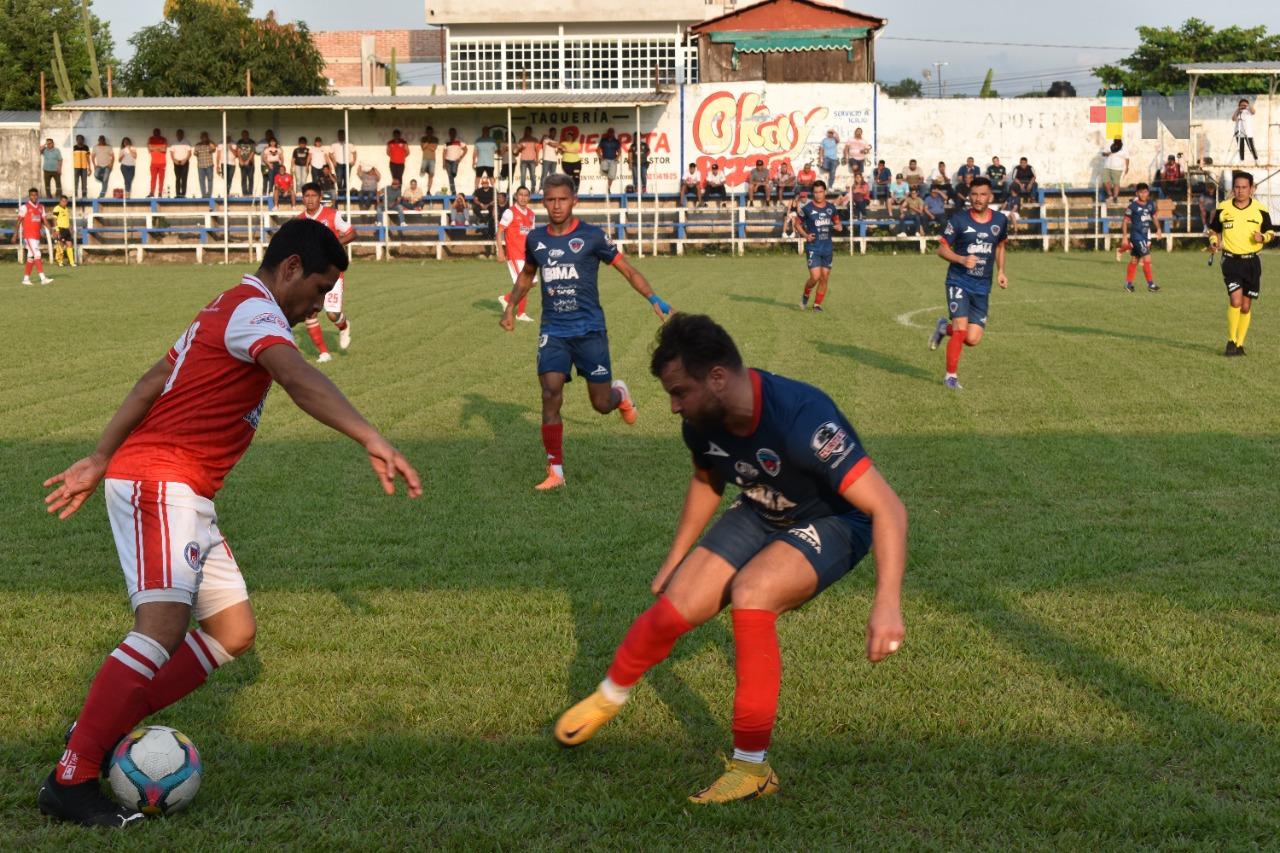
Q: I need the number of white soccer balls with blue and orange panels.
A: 1